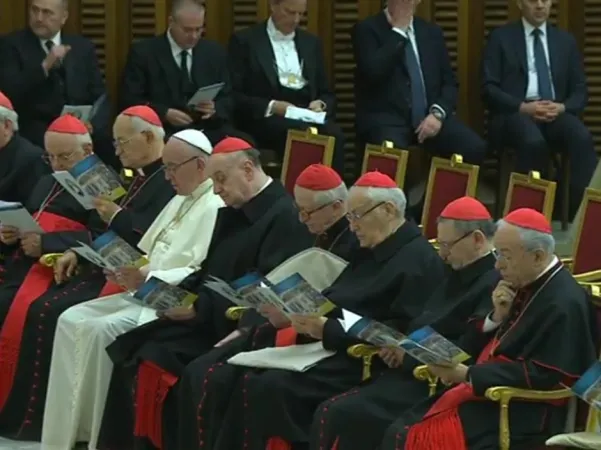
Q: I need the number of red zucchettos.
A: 8